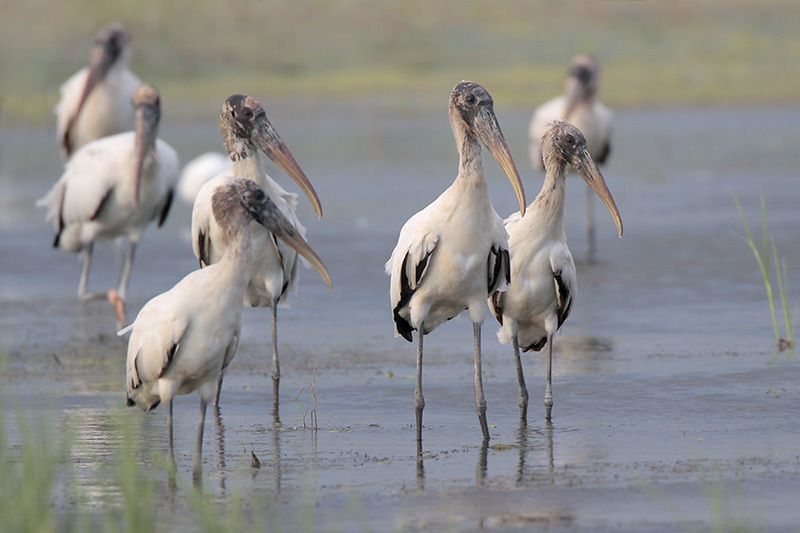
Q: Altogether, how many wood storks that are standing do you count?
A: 7